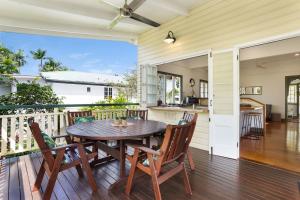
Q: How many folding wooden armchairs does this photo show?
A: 5